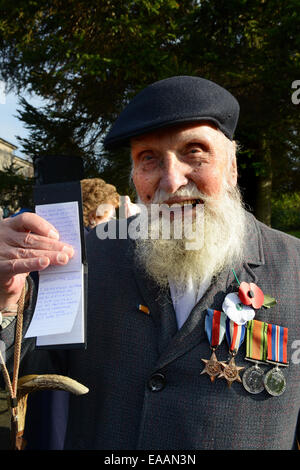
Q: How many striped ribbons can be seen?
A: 4